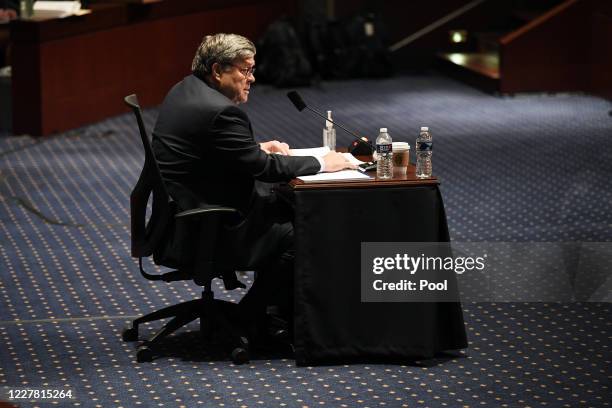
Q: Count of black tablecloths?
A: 1